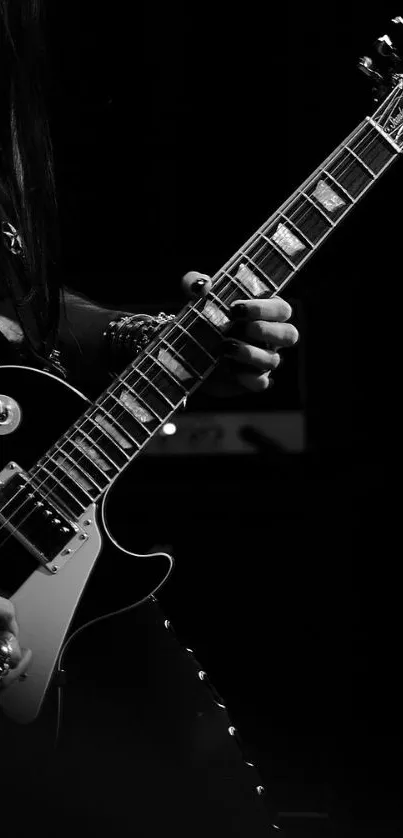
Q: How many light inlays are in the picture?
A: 9